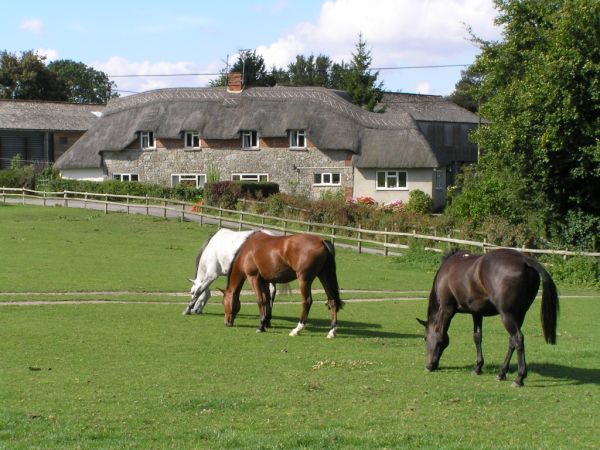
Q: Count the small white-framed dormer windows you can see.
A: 4